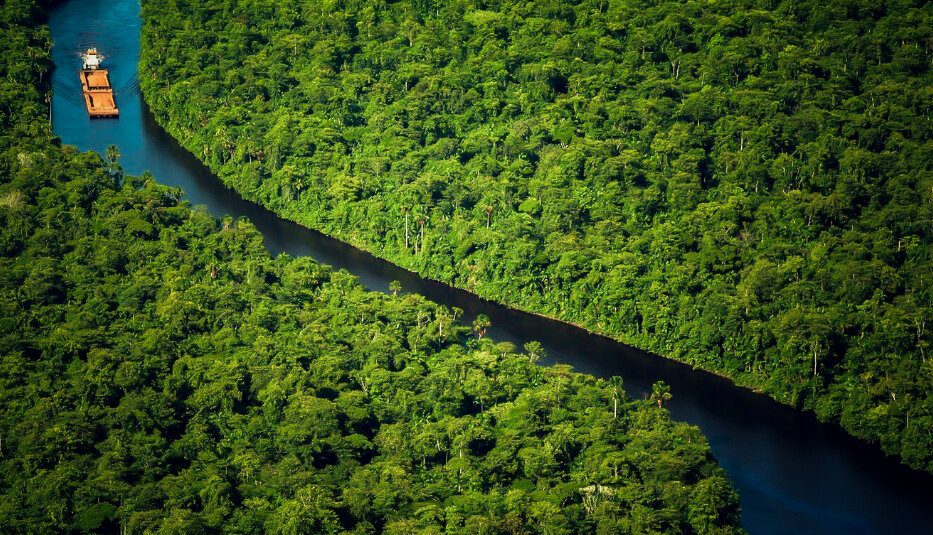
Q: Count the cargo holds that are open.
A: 2